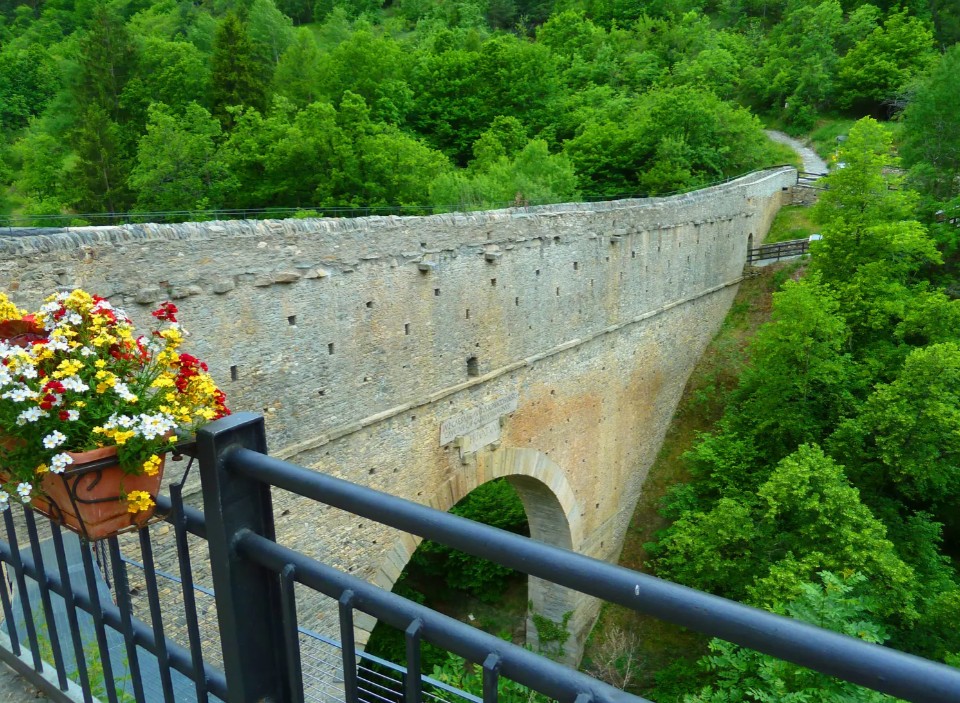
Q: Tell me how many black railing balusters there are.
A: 13